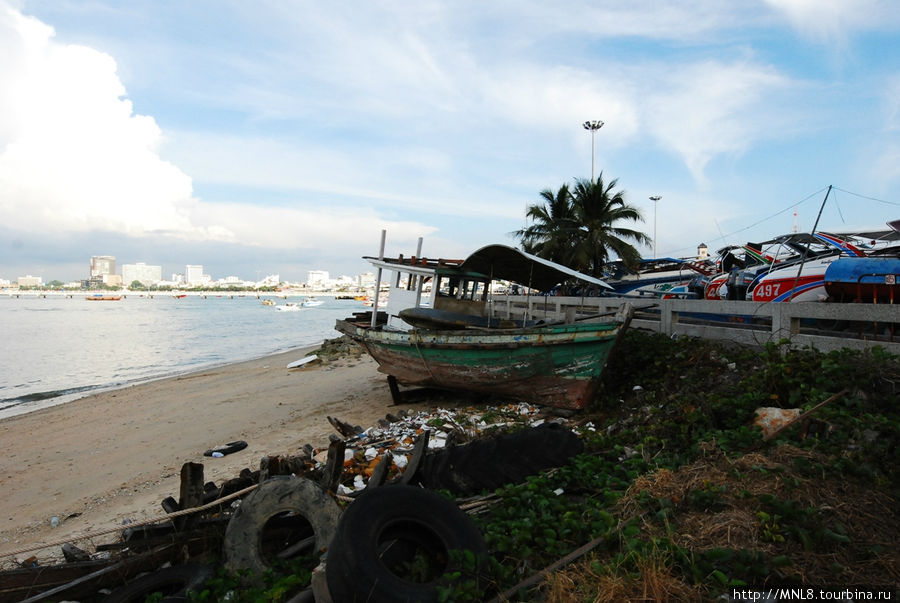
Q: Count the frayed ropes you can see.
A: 1